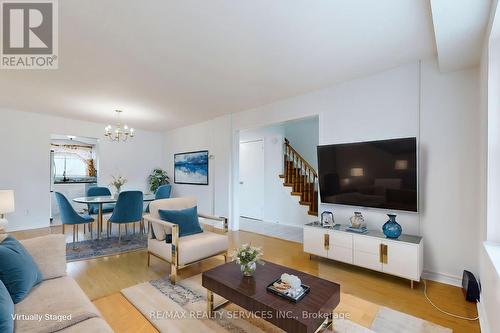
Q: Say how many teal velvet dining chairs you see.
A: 4